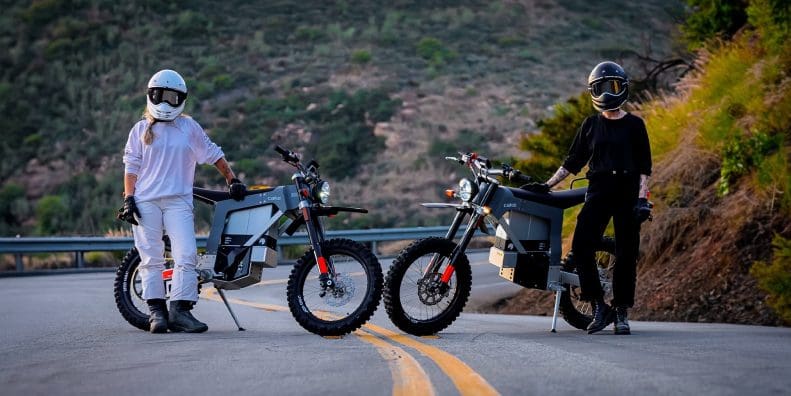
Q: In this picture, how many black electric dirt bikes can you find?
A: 2